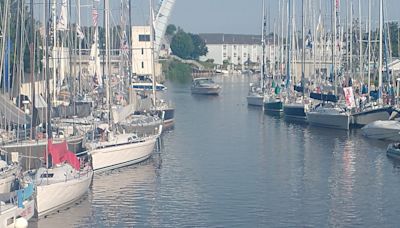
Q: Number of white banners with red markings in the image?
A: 1